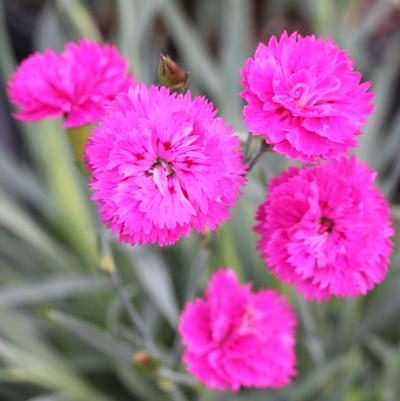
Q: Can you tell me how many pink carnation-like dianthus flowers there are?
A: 5